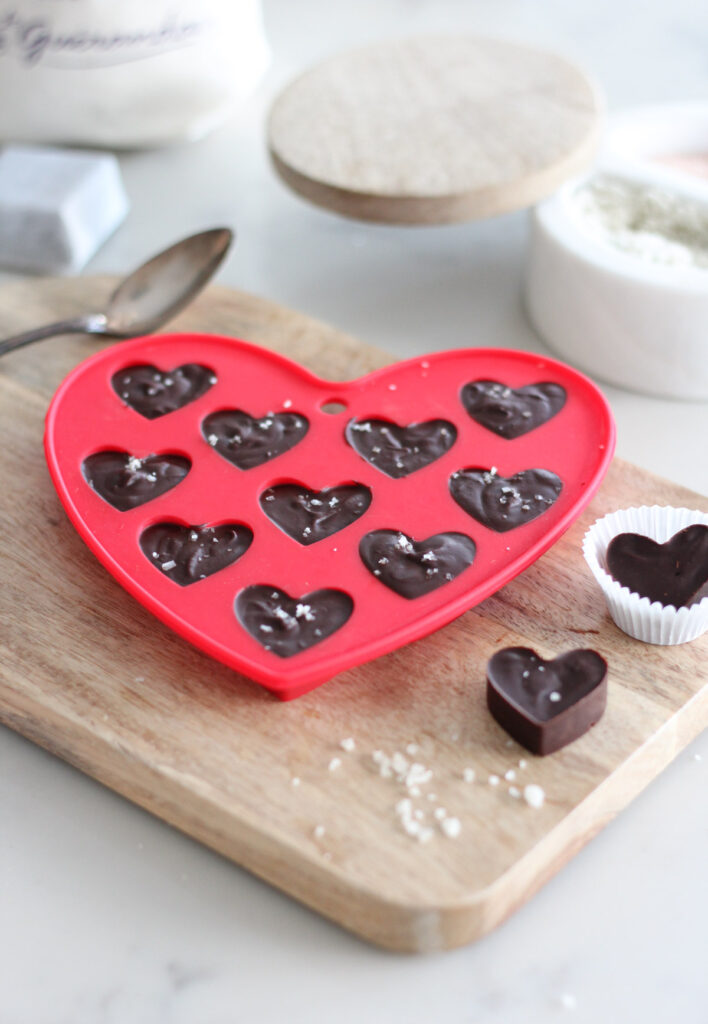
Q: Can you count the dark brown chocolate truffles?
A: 12